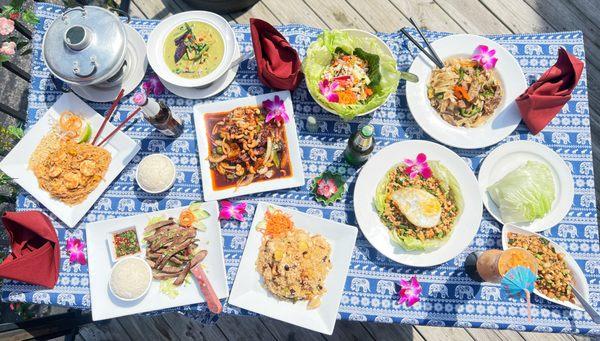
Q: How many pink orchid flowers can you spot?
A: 8